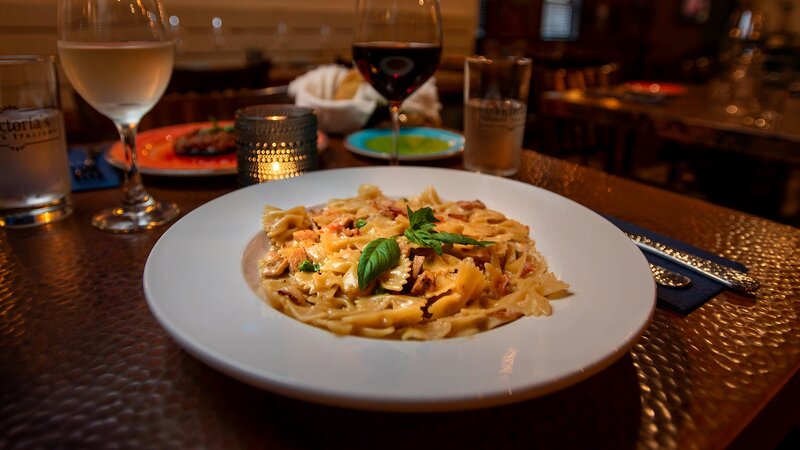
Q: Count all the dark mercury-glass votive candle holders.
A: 1